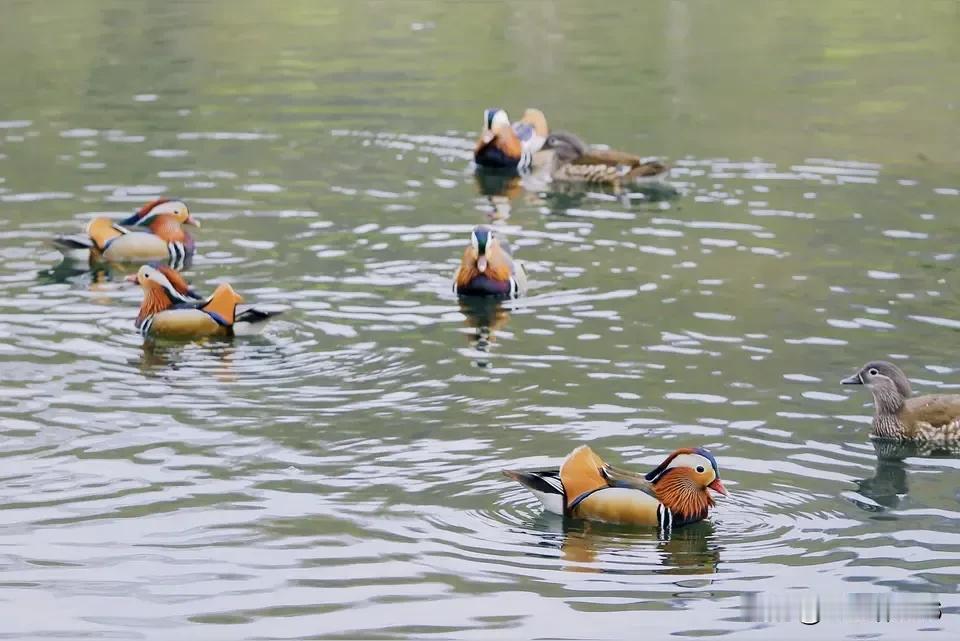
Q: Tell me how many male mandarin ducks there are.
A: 5